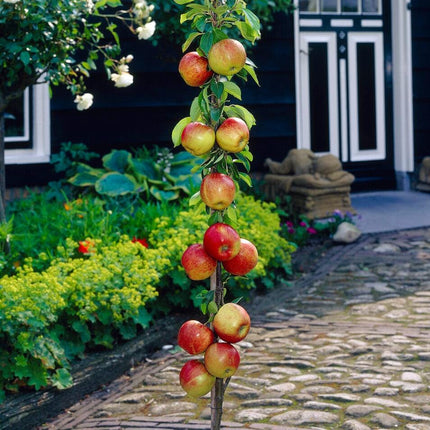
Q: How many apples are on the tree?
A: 12